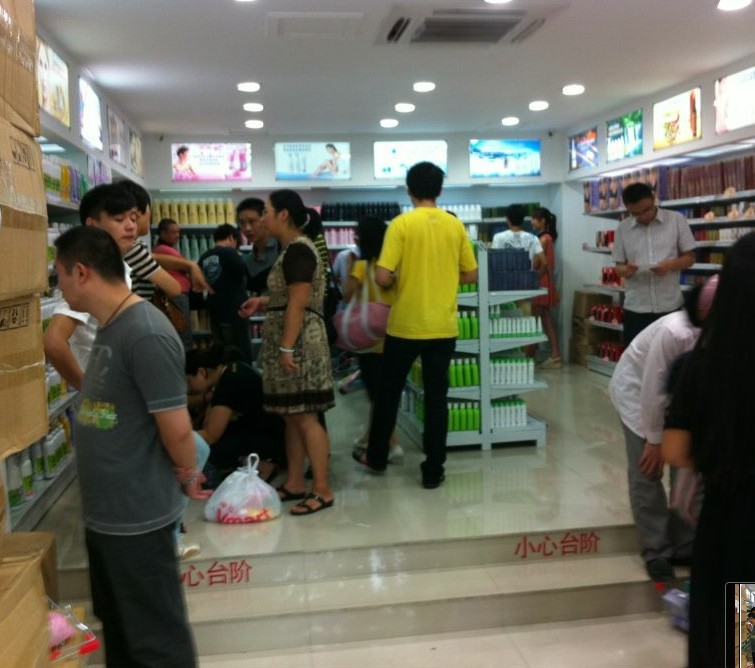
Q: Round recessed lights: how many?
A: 12